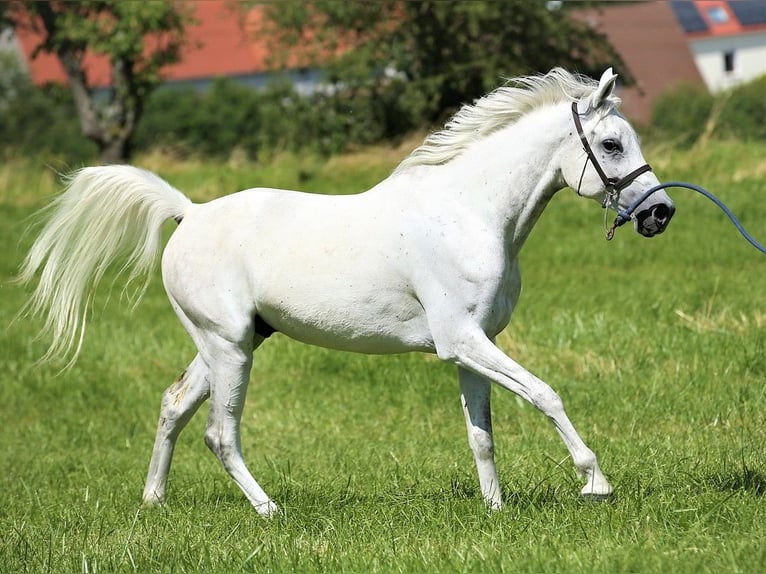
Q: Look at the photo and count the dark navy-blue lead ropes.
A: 1